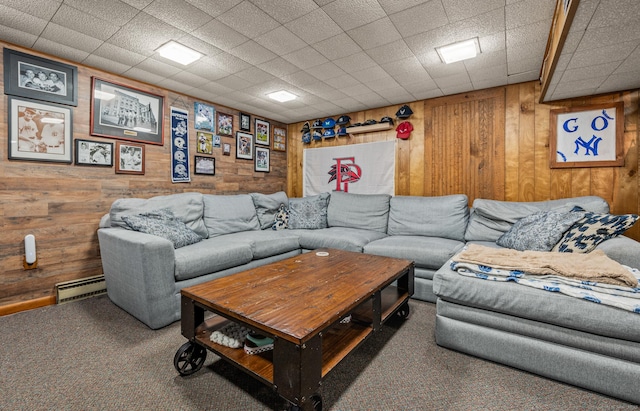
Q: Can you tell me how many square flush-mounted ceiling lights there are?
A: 3